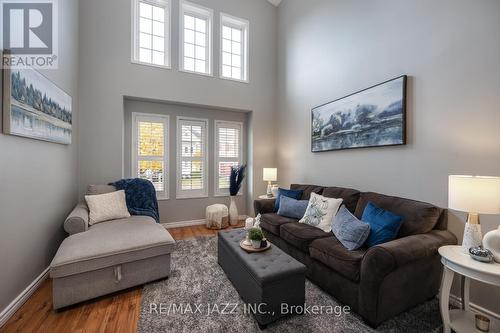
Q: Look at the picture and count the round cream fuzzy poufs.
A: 1